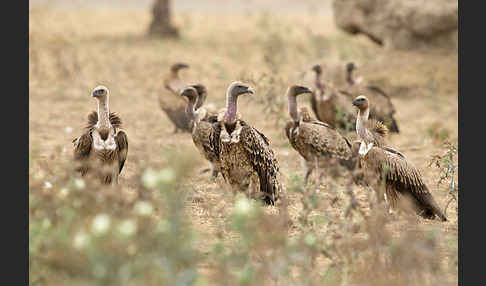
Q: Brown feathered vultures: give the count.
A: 9